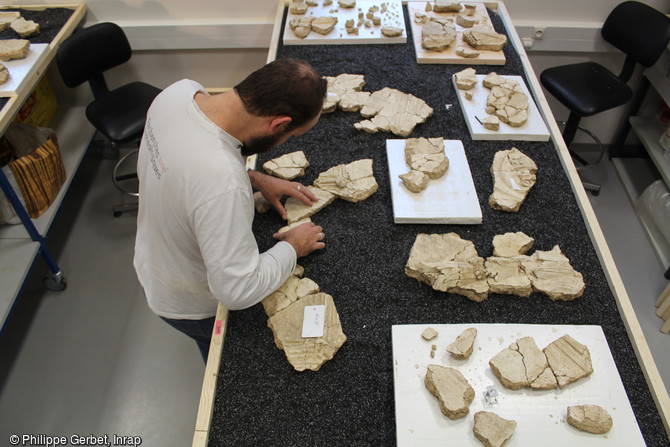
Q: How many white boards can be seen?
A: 6